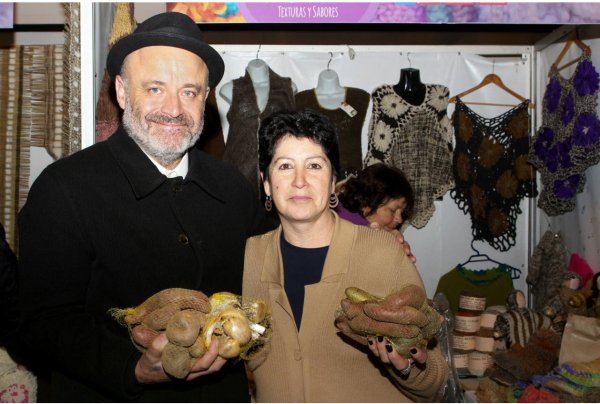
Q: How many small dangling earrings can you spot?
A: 2